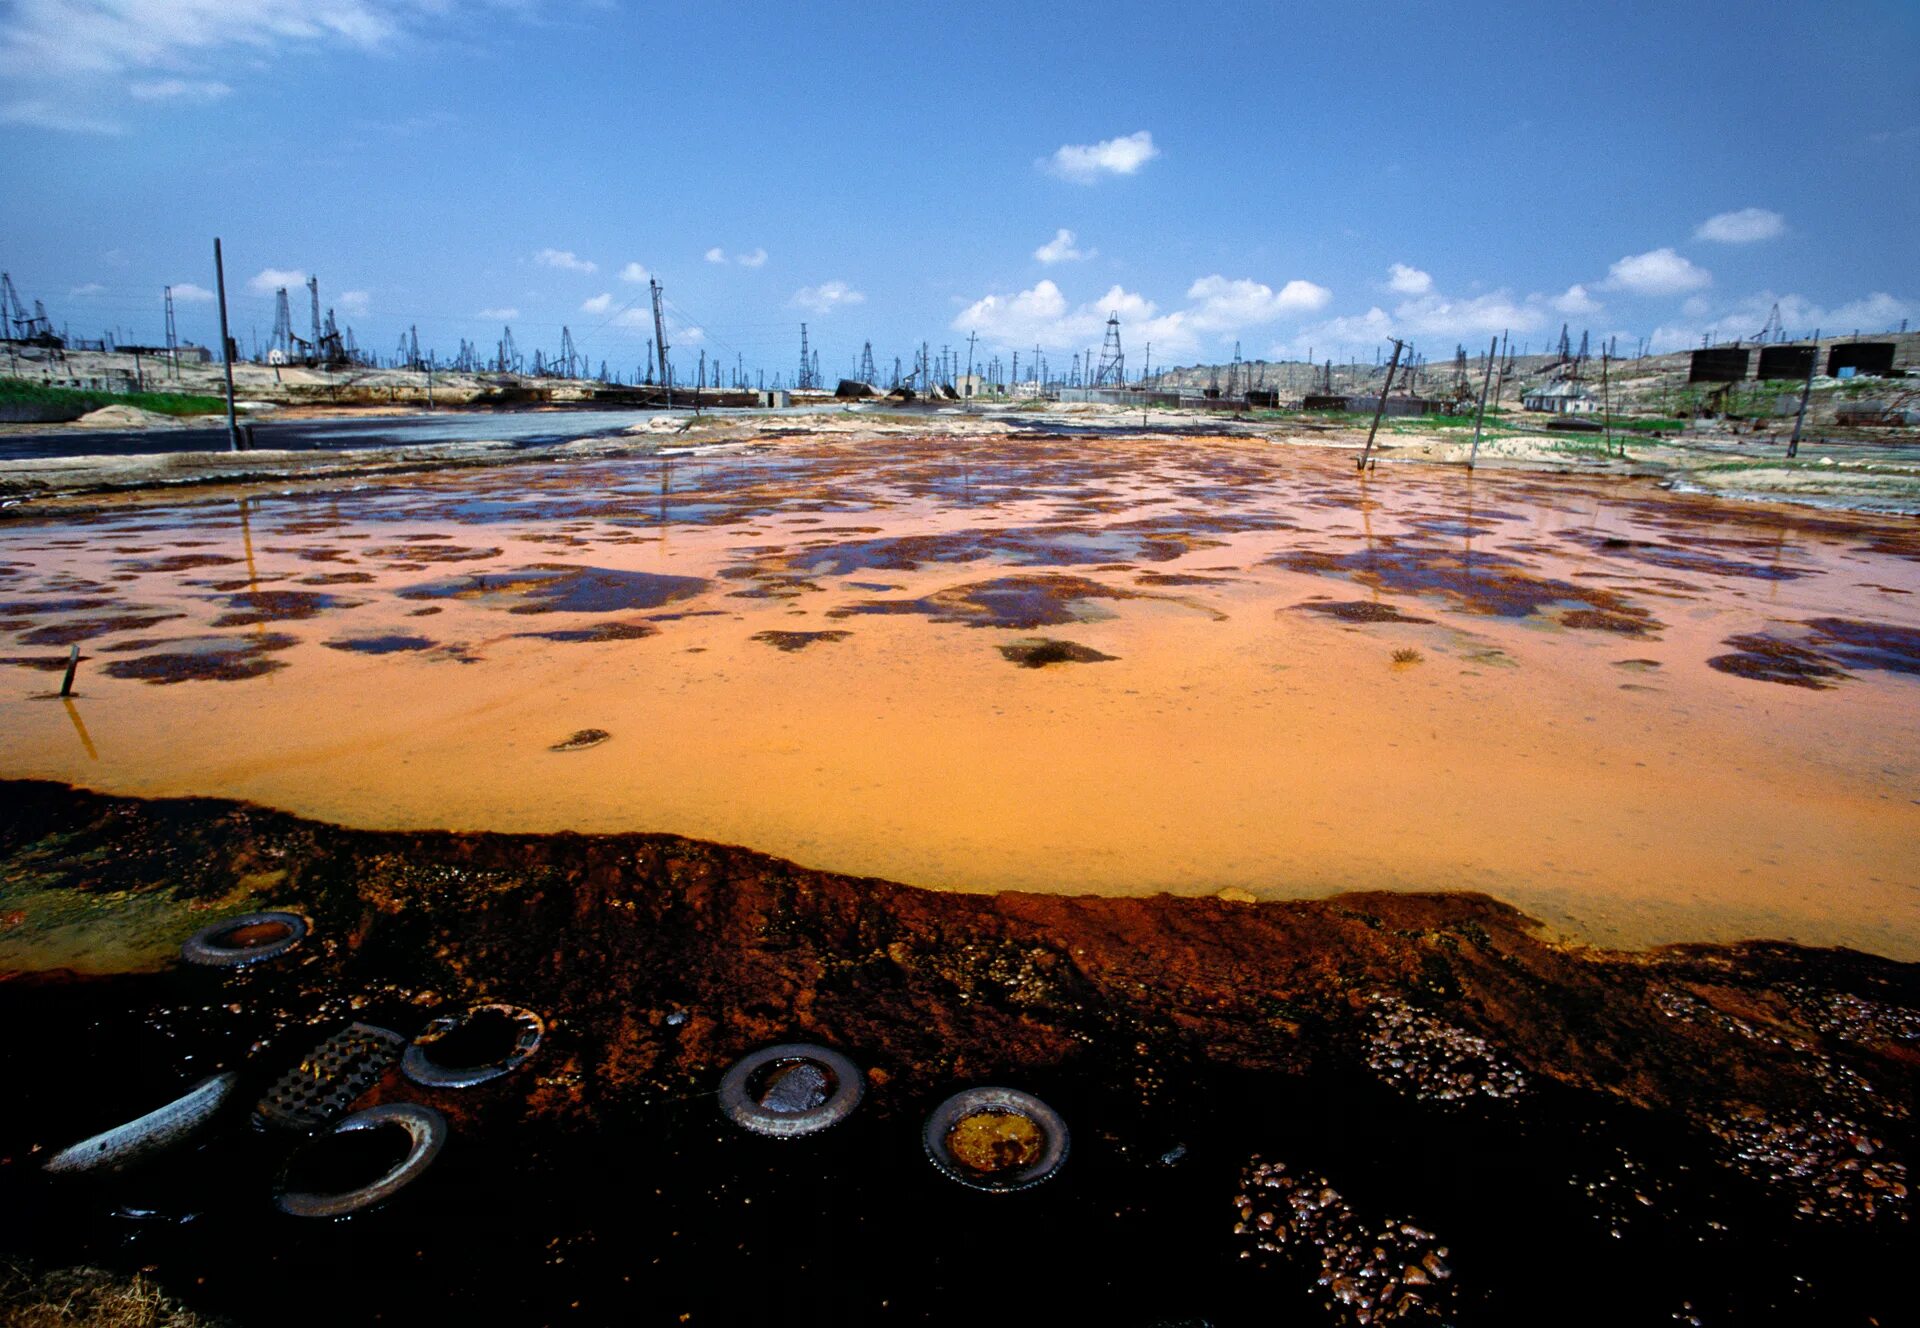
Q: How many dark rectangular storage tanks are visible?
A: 3